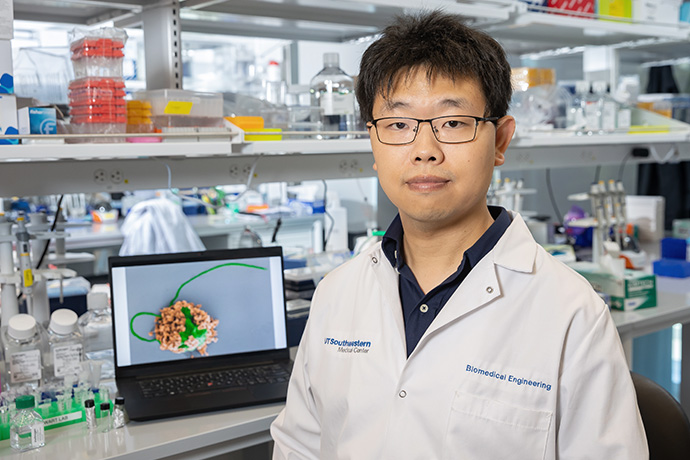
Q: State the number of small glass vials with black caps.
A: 3